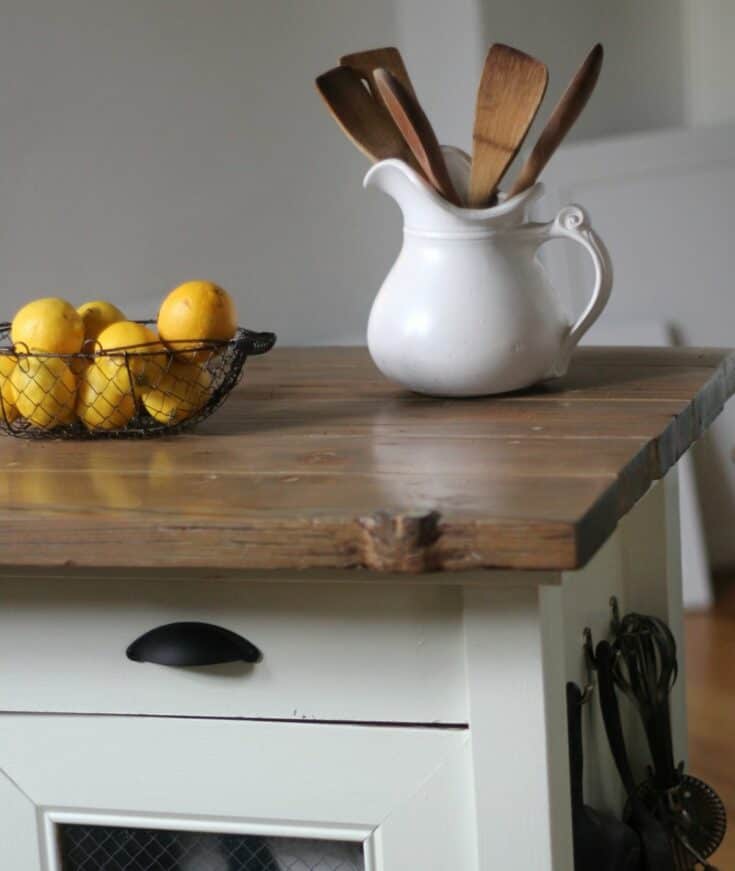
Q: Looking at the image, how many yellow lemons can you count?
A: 8